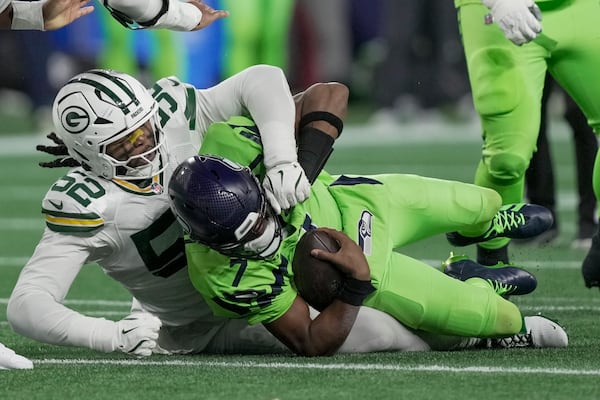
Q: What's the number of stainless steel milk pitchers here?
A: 0